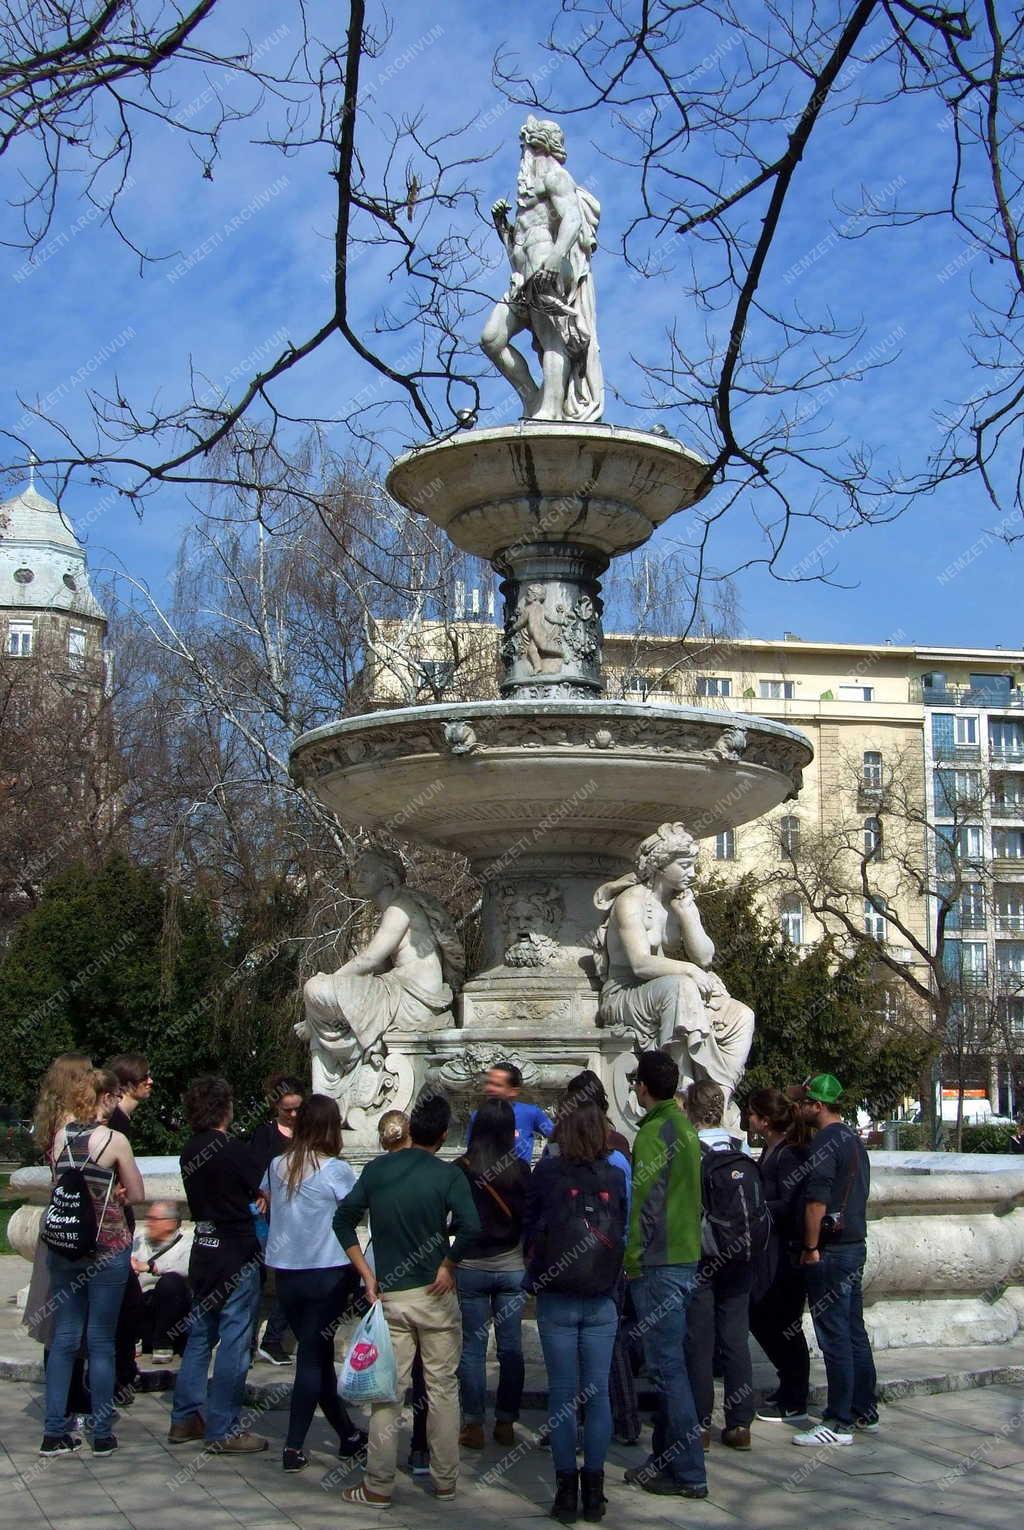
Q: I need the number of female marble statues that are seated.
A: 2